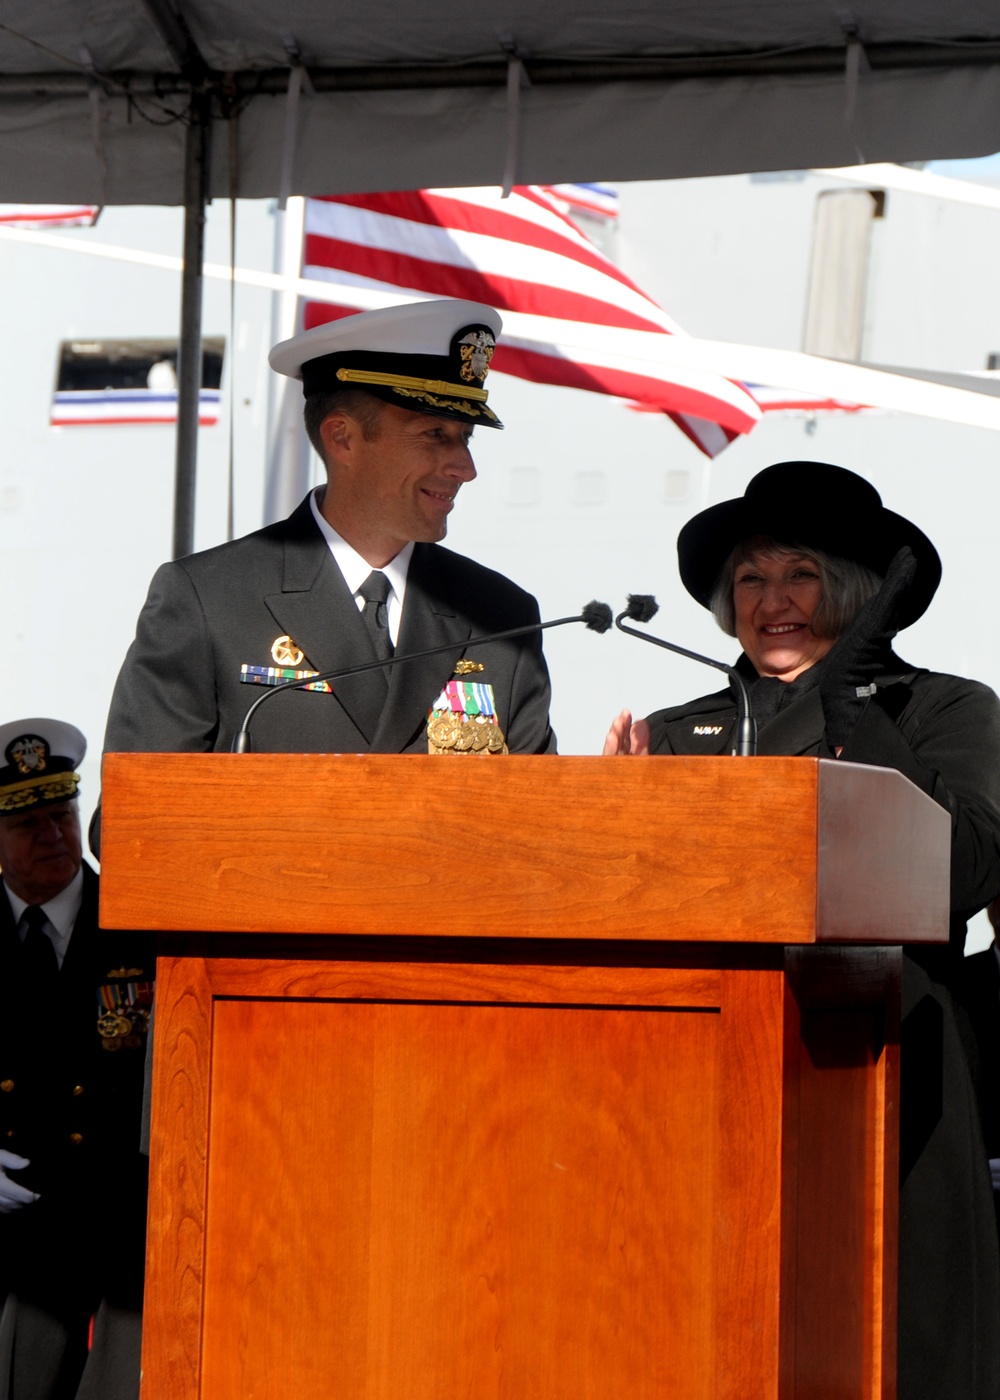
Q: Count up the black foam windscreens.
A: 2